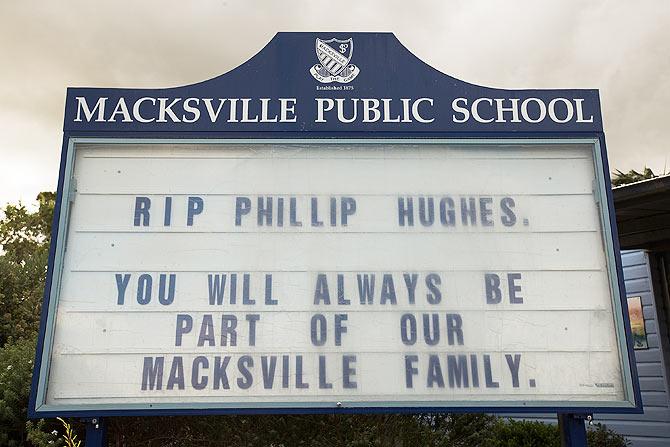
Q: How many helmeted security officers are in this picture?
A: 0